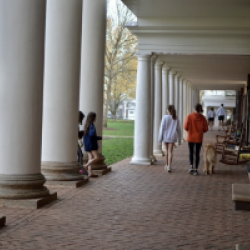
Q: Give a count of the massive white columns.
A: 3